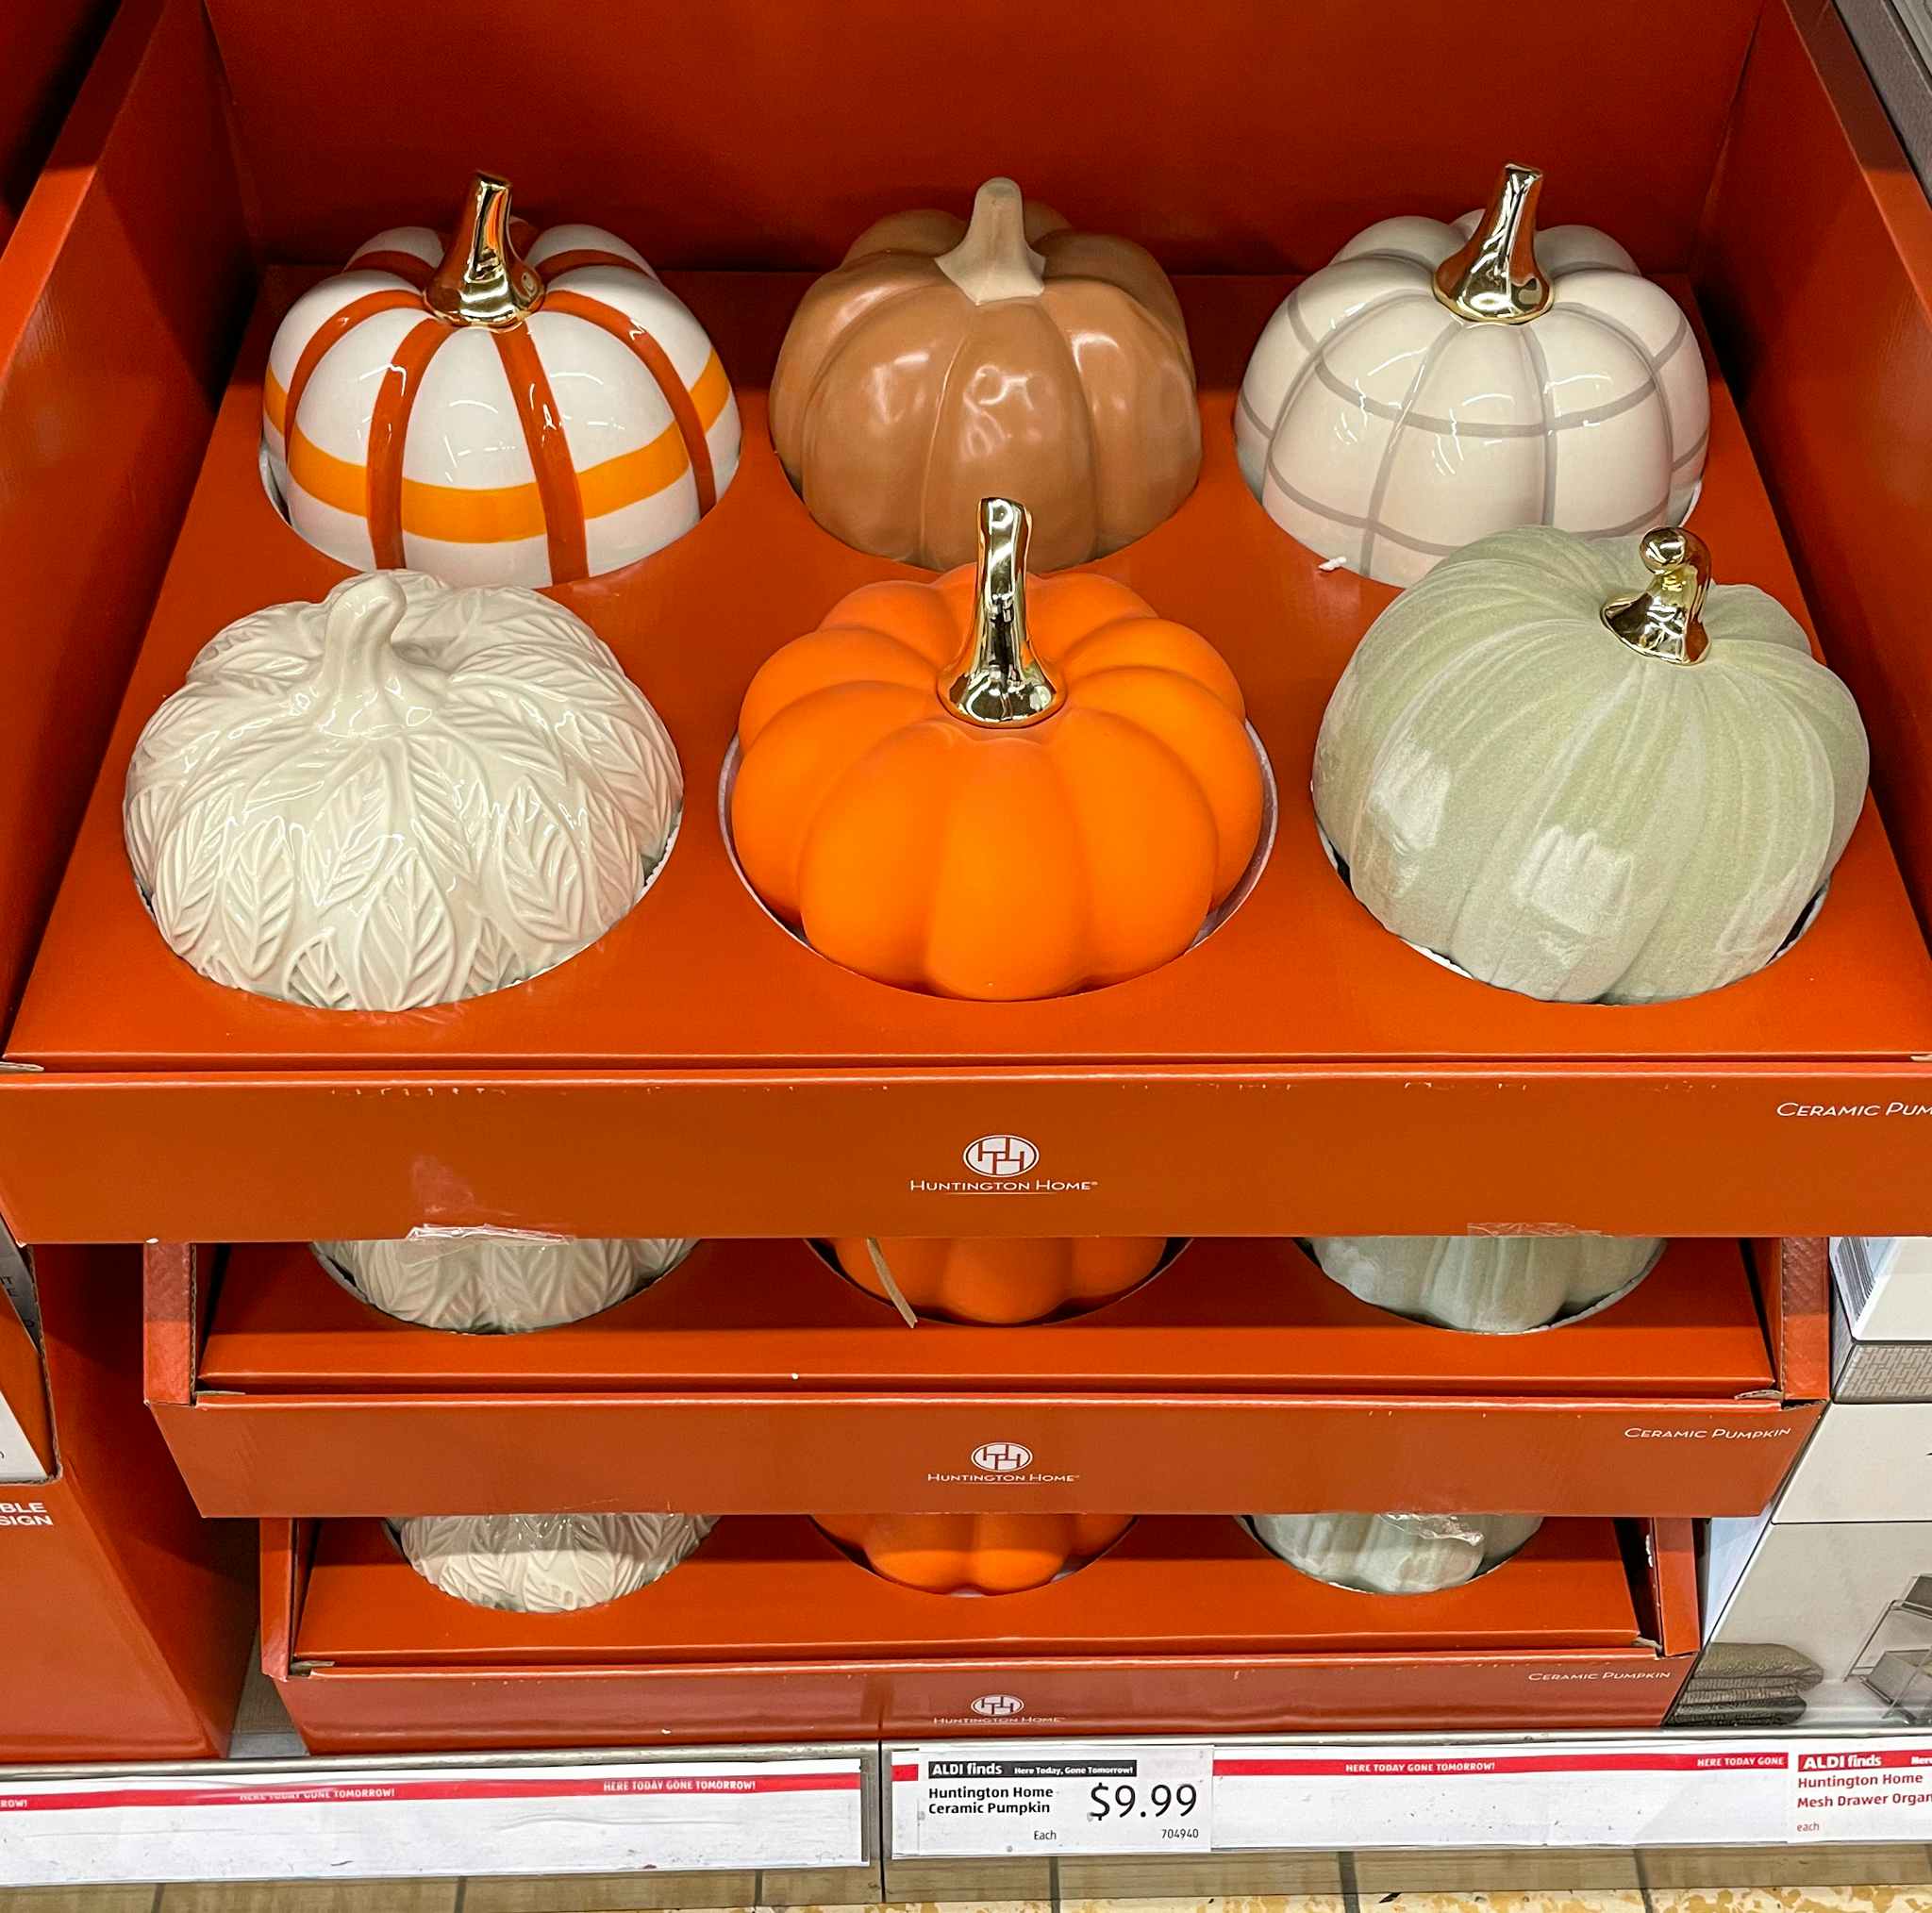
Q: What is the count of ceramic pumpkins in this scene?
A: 12